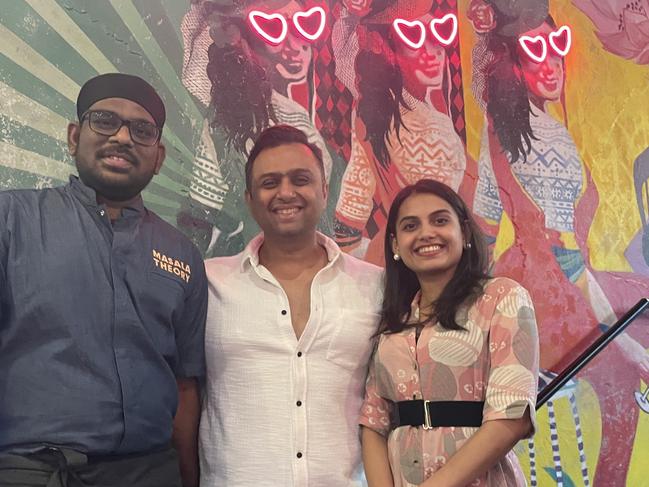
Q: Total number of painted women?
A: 3